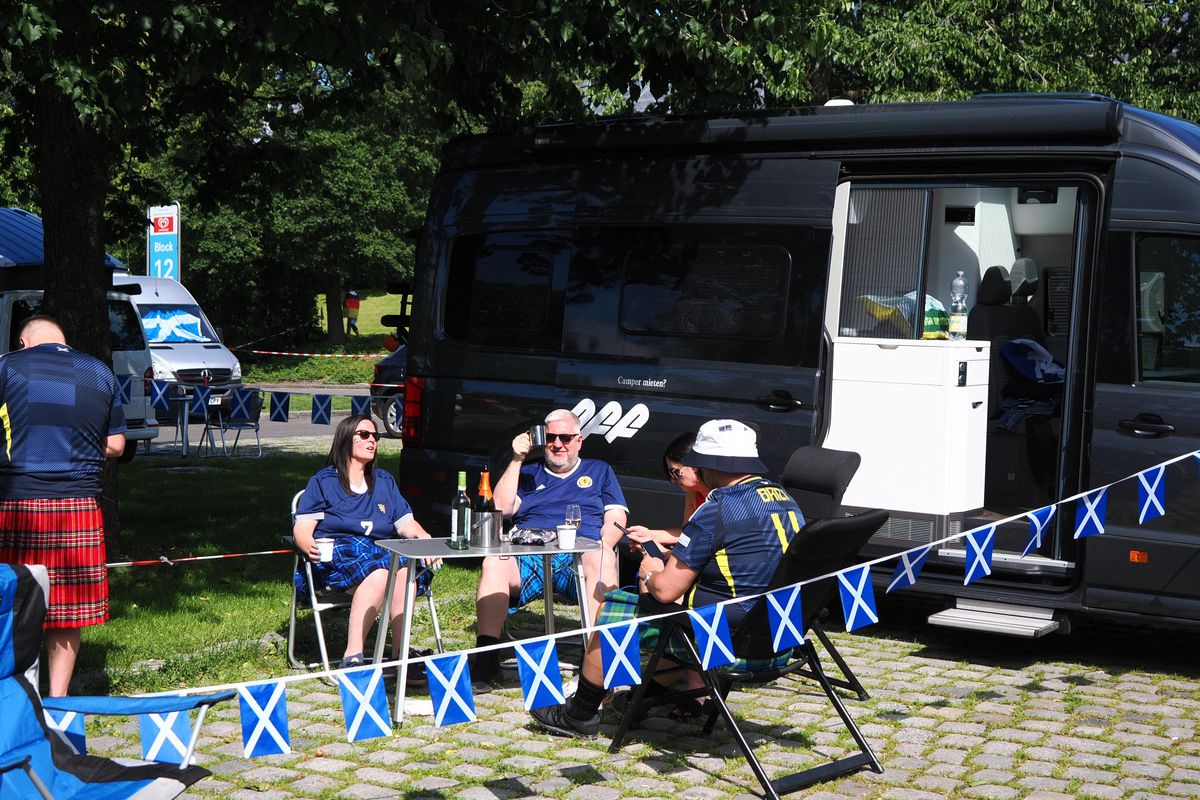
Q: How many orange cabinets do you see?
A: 0